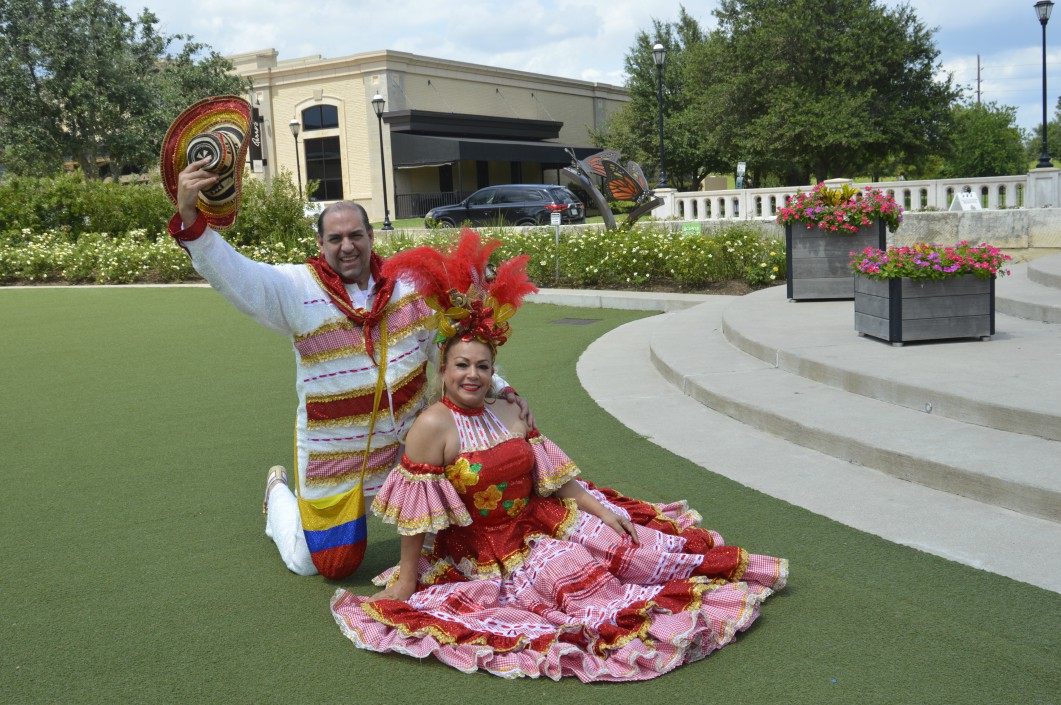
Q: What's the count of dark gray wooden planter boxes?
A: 2